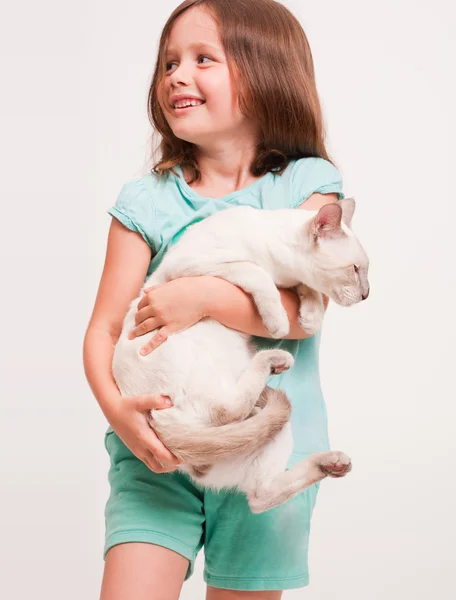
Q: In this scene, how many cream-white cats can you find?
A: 1